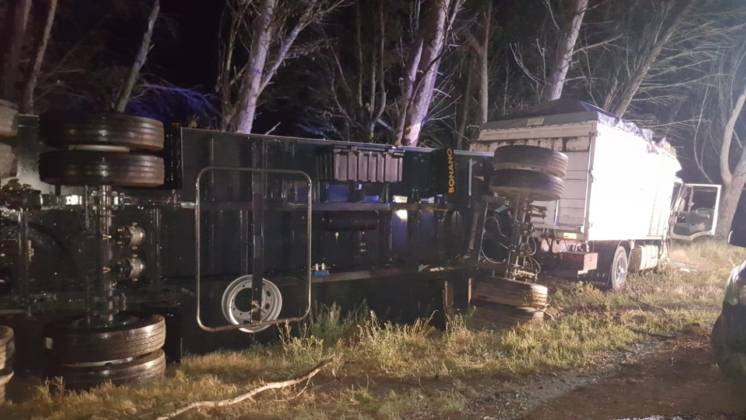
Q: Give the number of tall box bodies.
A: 1